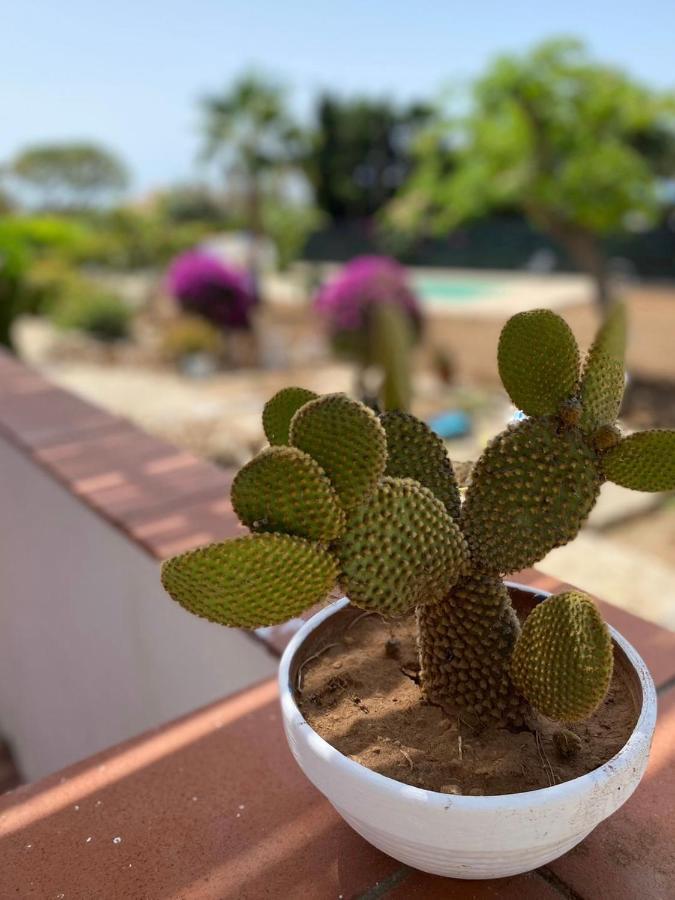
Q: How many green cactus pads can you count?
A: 11